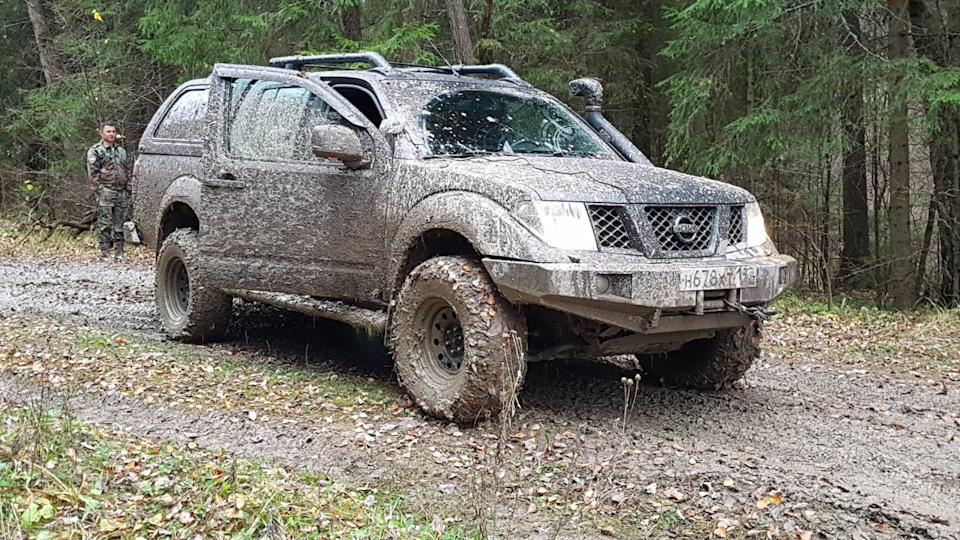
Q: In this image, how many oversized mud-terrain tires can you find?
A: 3